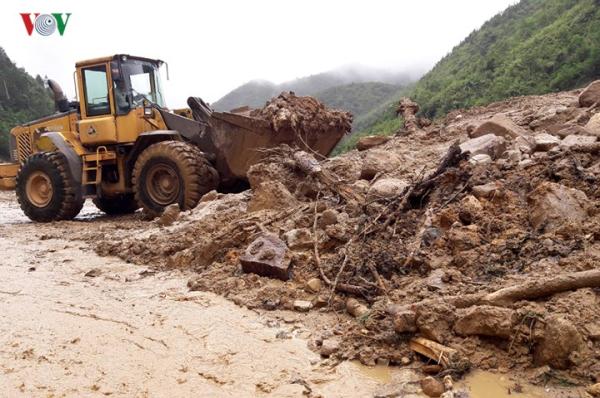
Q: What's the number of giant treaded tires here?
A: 3